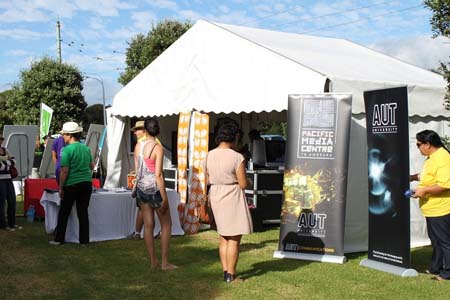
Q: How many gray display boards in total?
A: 3